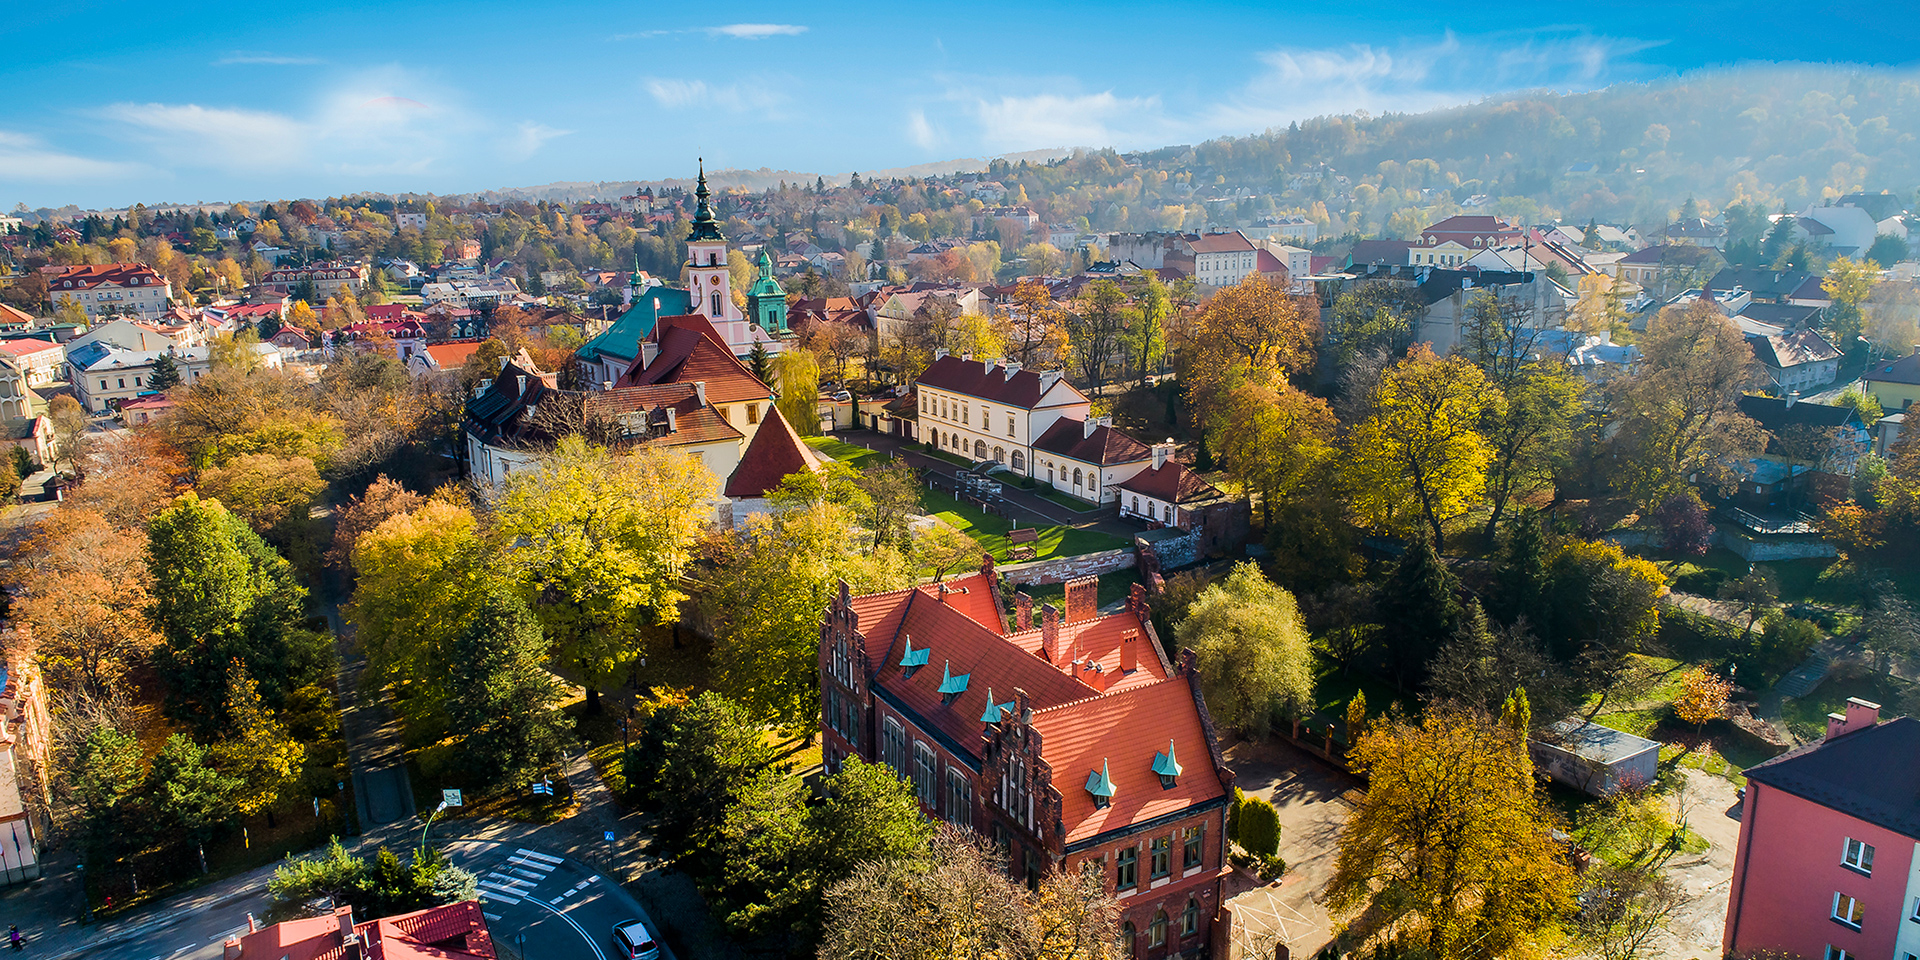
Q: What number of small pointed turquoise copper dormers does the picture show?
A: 5